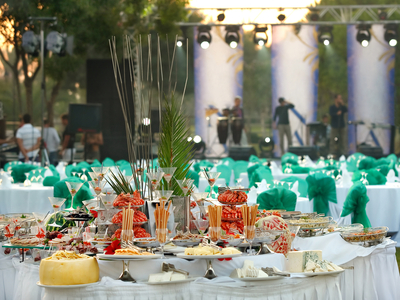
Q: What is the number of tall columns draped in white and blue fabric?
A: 3